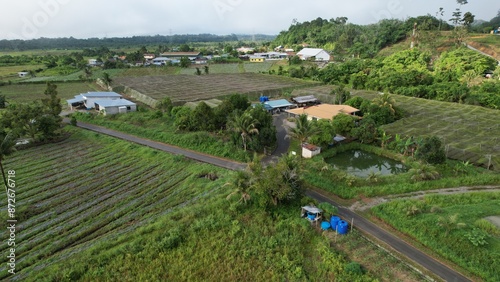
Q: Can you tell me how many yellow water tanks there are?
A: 0